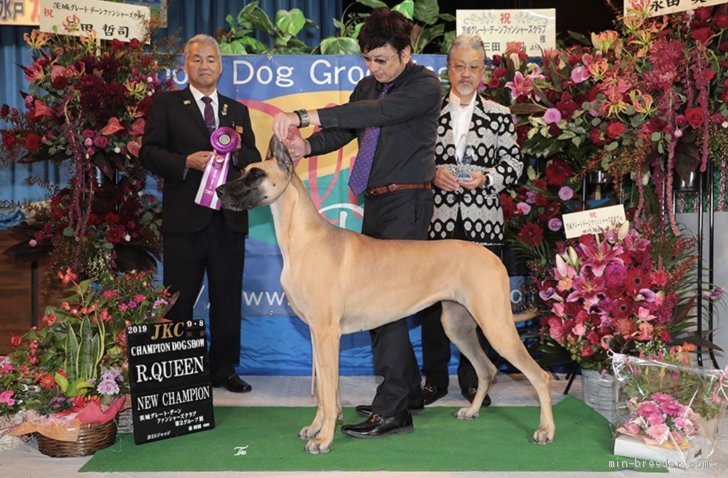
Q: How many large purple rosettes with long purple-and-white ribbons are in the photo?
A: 1